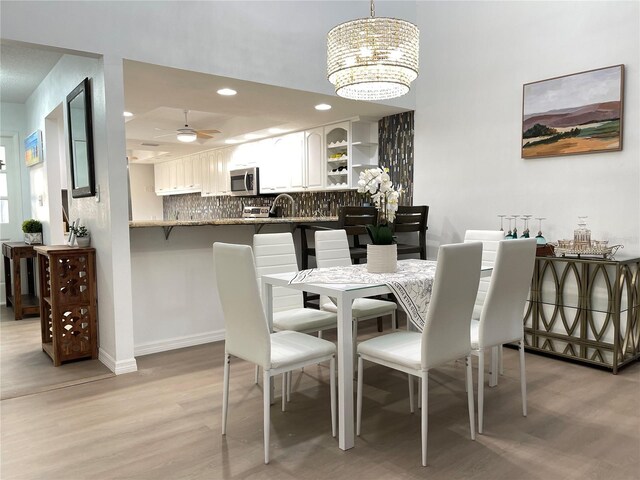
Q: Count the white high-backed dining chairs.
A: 6